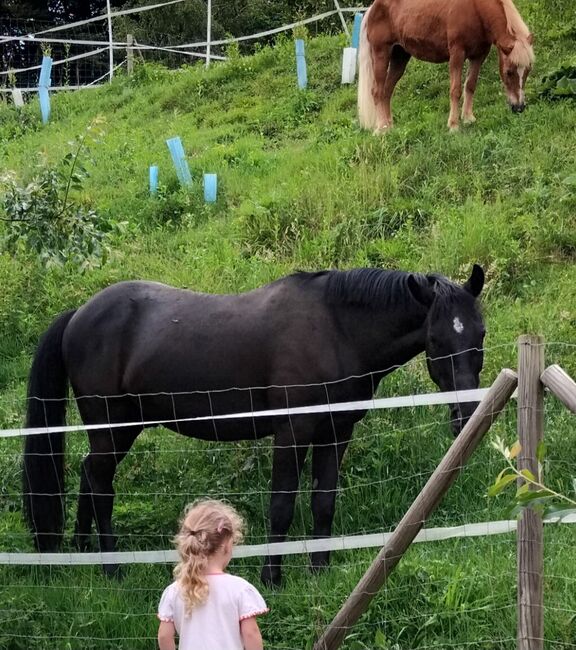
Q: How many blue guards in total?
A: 6